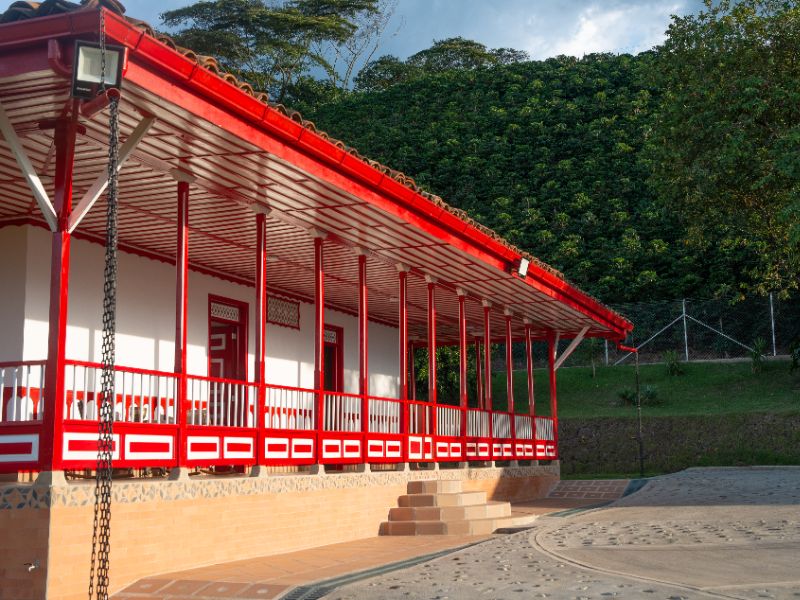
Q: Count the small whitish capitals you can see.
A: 10